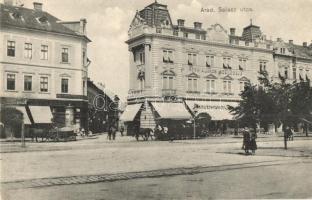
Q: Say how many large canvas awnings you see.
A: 5